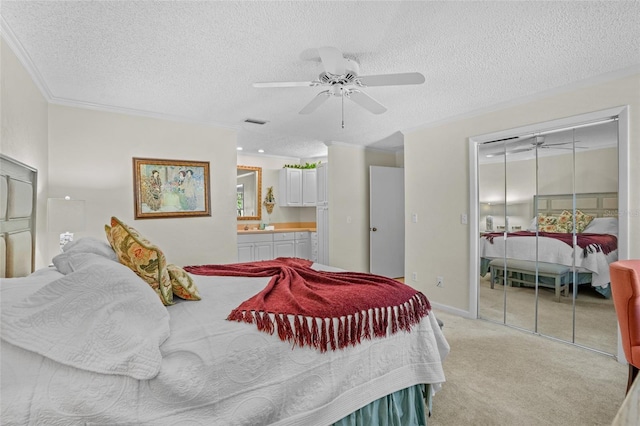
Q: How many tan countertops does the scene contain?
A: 1